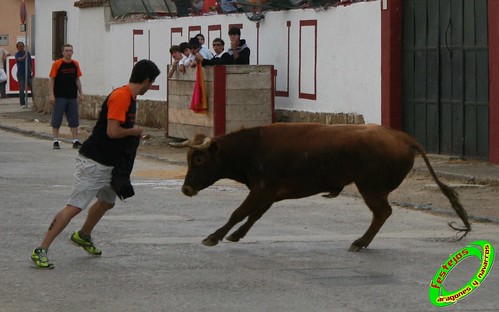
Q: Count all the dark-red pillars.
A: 2